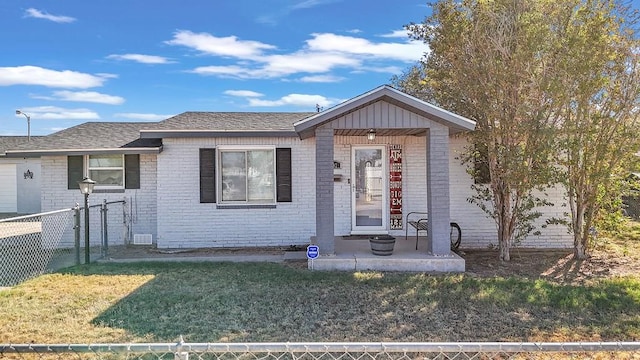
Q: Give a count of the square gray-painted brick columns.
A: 2